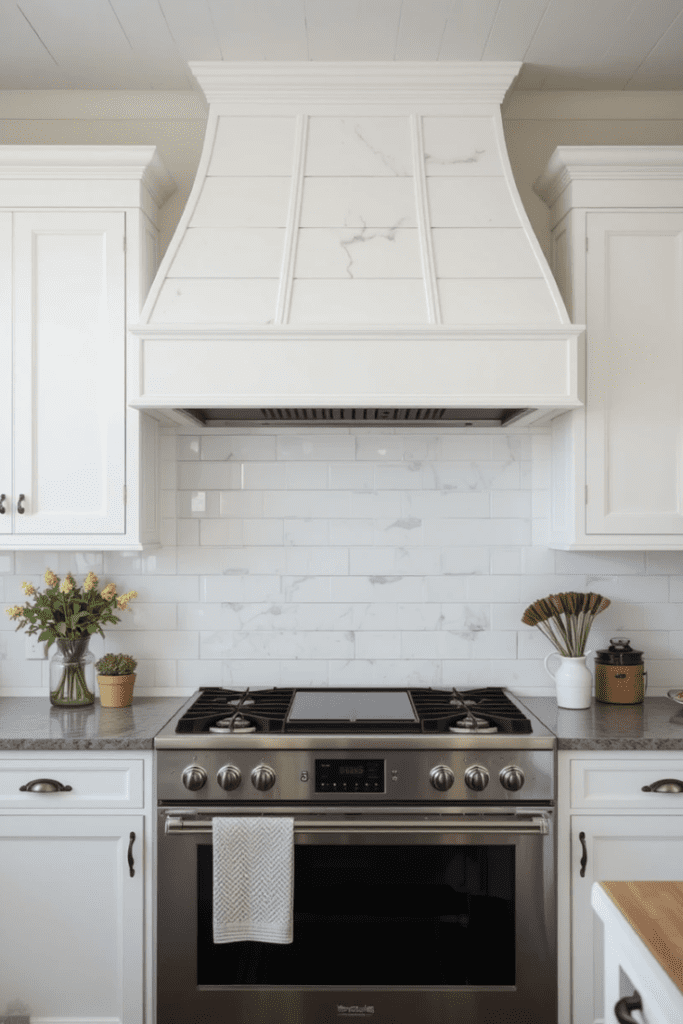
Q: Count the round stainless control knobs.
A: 6